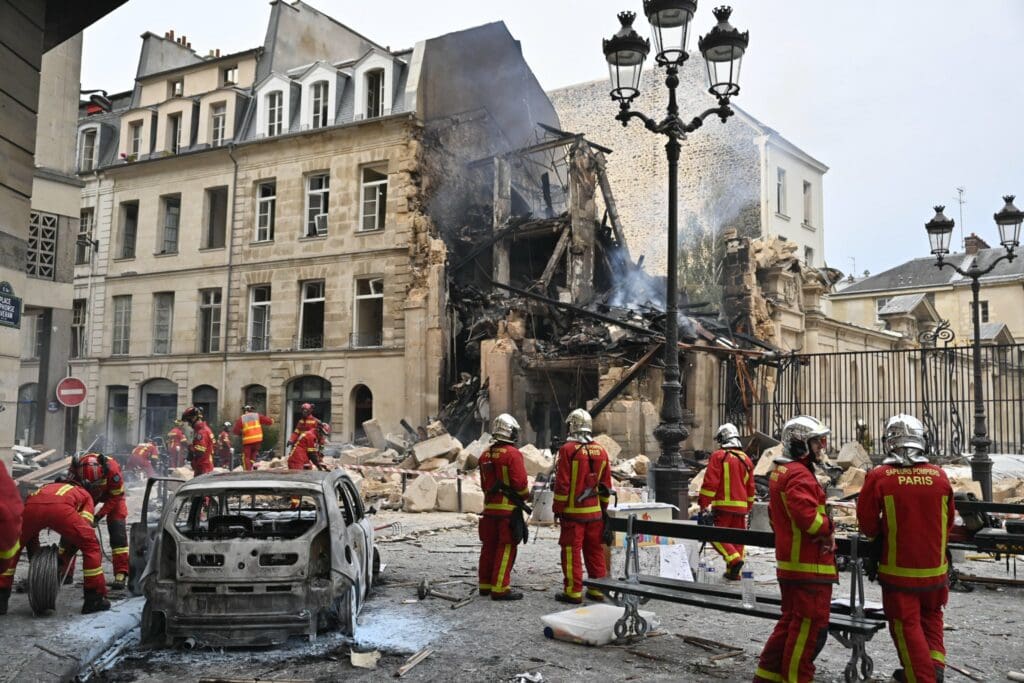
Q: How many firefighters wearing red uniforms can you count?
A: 15